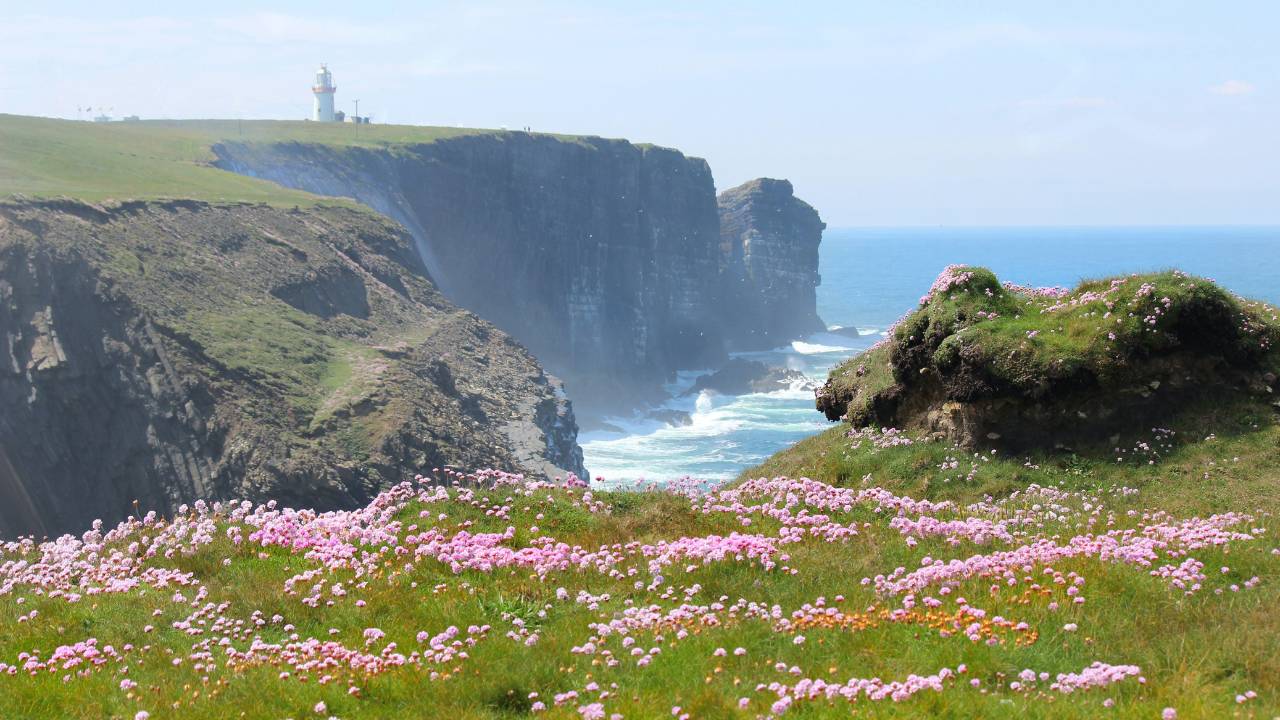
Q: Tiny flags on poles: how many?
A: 4